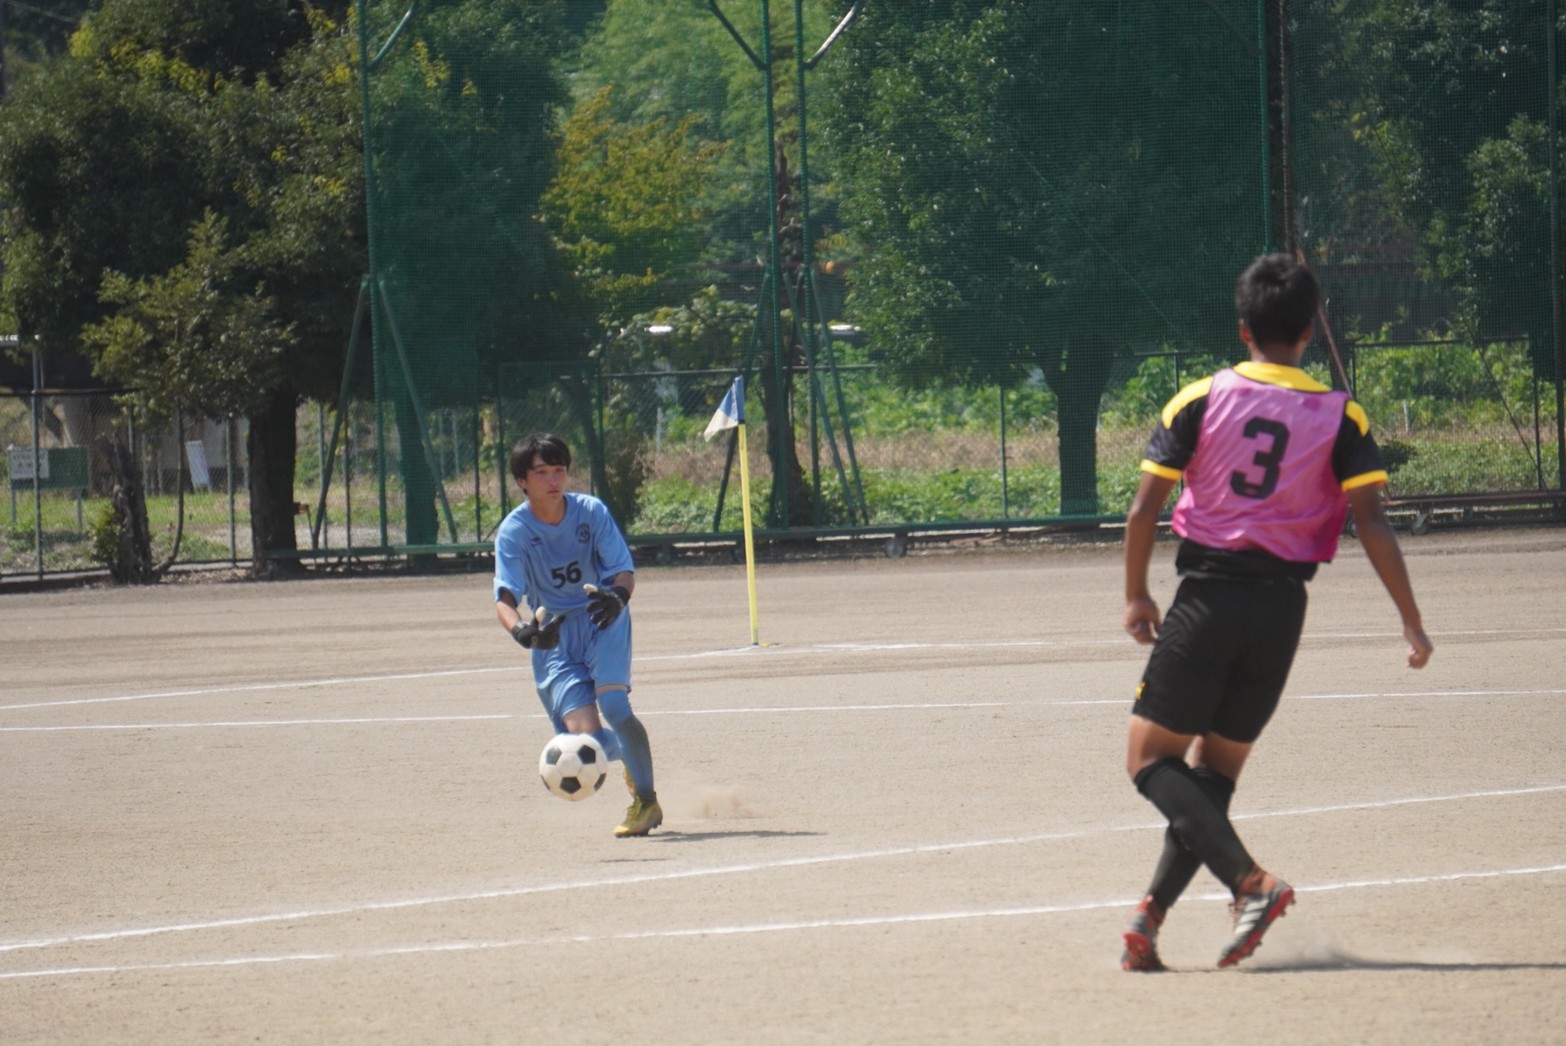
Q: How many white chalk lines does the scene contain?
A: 4